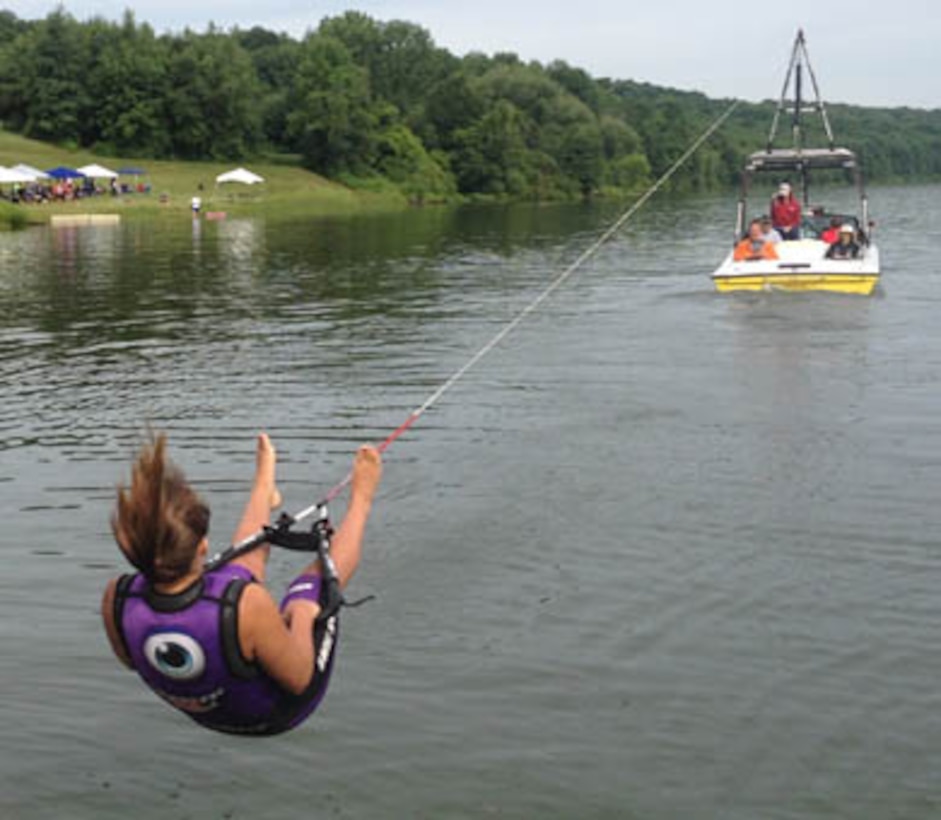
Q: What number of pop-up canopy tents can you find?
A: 6